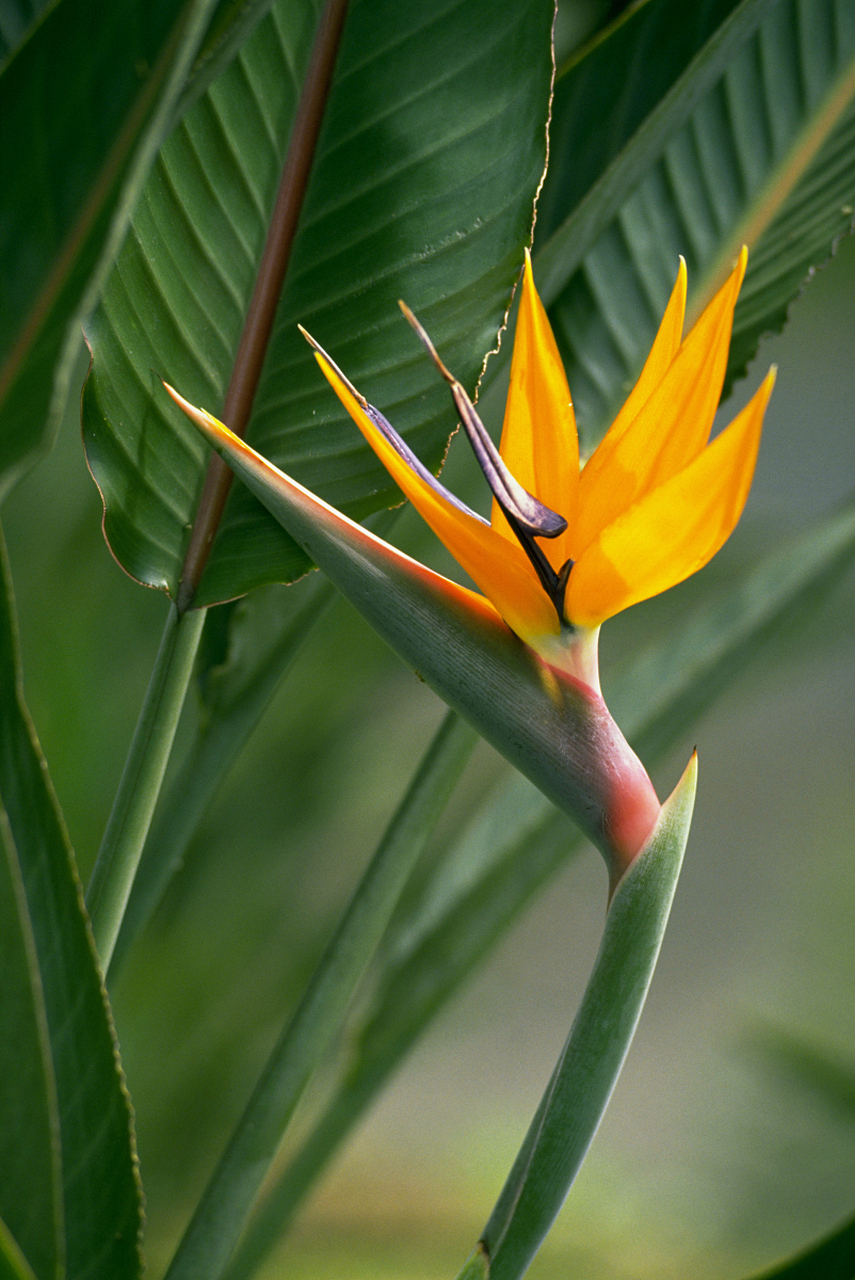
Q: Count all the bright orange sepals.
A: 5